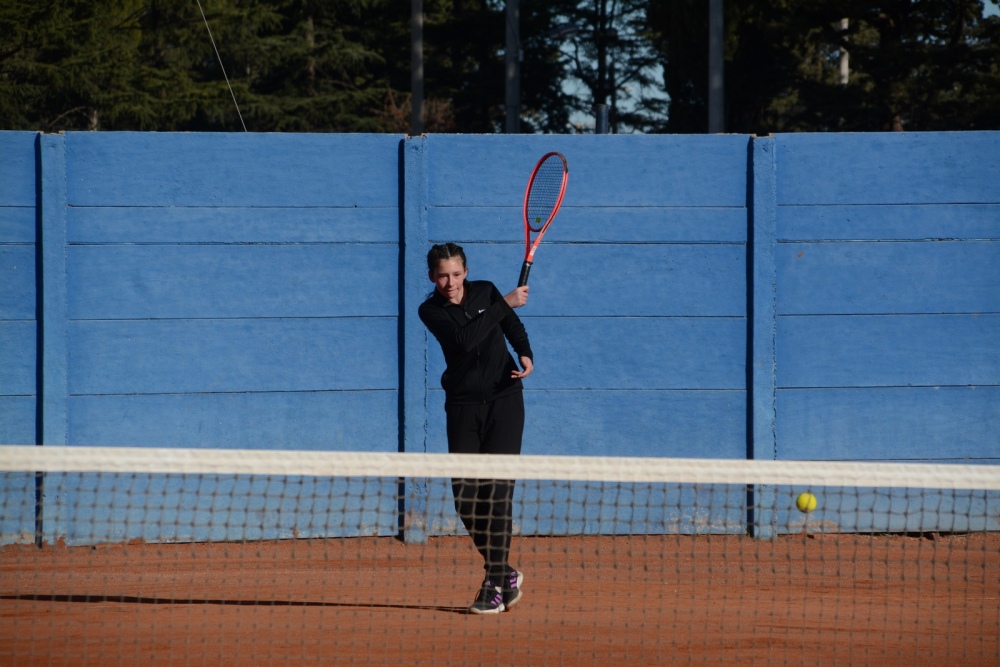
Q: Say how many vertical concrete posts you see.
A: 3